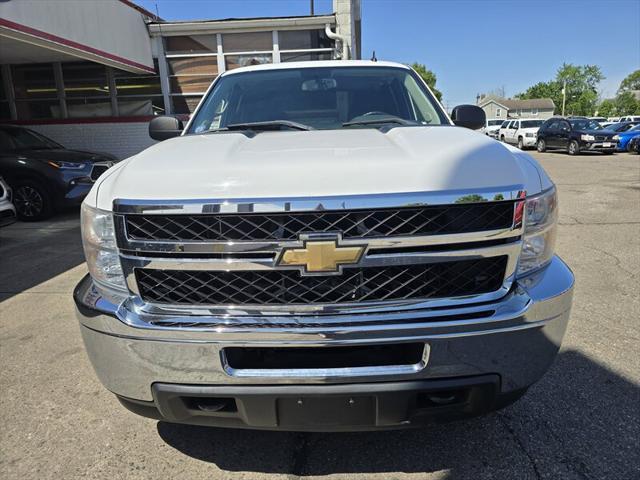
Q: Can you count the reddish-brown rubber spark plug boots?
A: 0